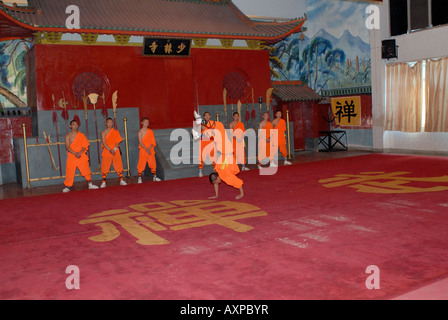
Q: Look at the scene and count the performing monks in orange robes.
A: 8